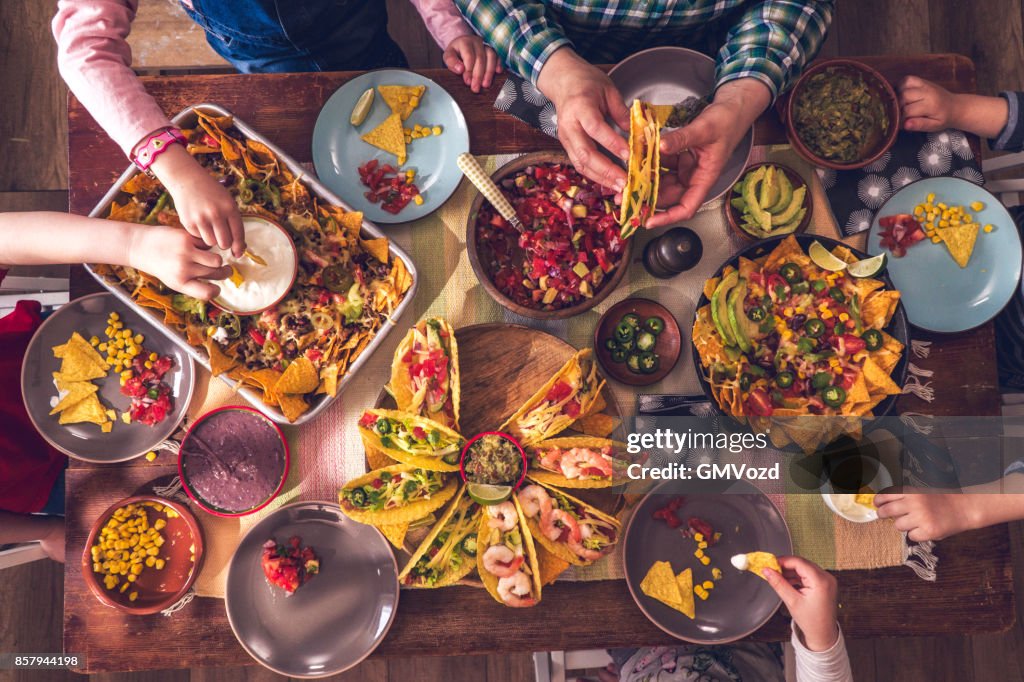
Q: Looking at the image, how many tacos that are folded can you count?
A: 9